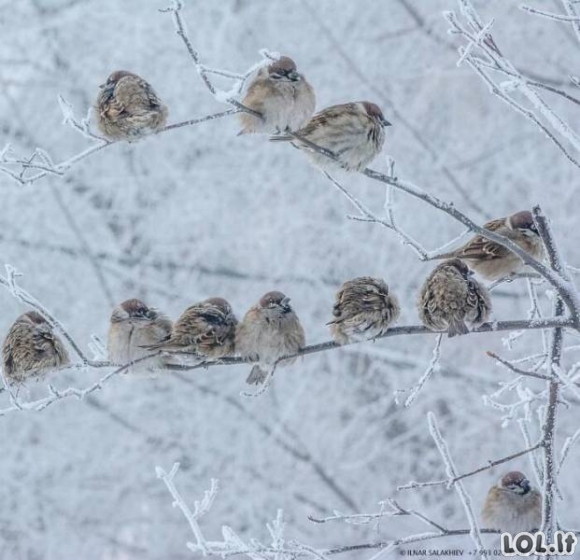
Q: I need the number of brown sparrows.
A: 11